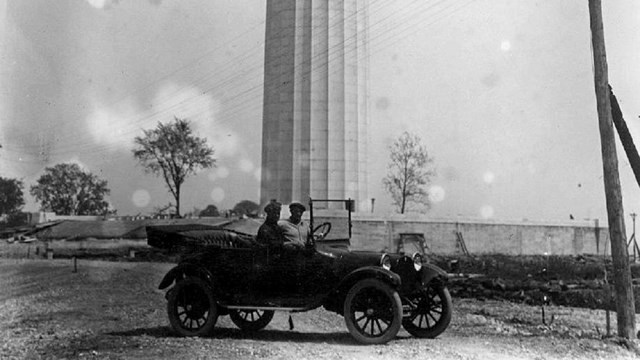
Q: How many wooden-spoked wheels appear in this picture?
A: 4